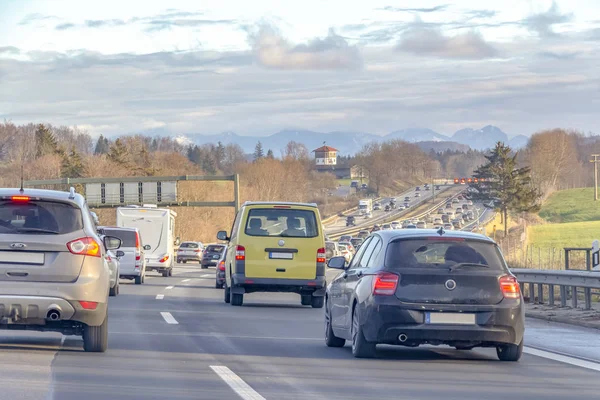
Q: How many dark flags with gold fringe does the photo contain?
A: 0